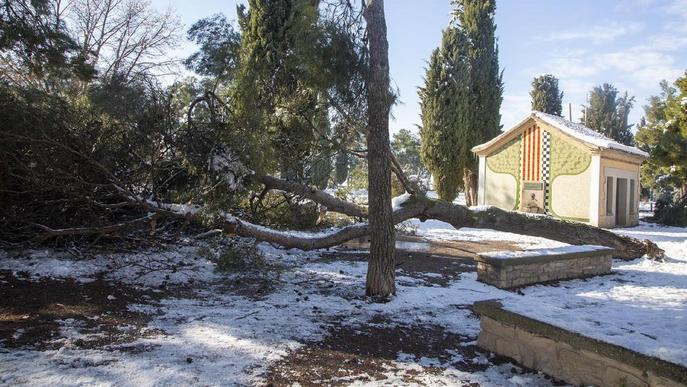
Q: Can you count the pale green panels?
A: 2